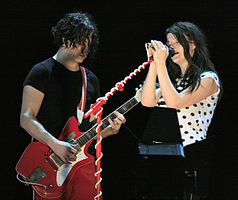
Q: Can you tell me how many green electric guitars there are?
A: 0